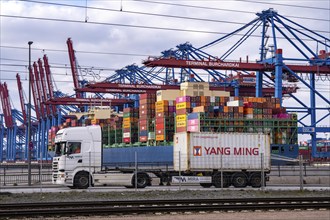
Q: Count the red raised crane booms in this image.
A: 8